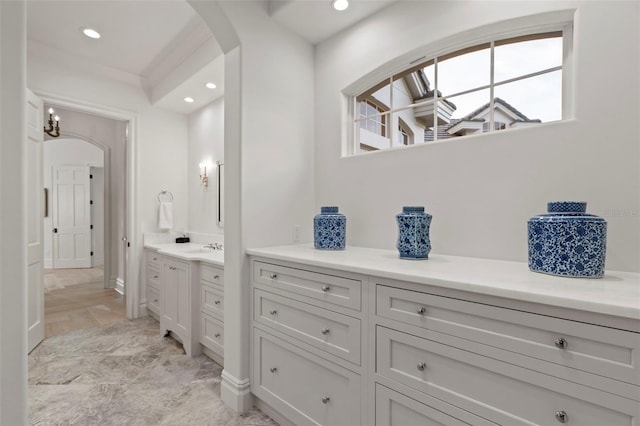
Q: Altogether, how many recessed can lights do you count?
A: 4